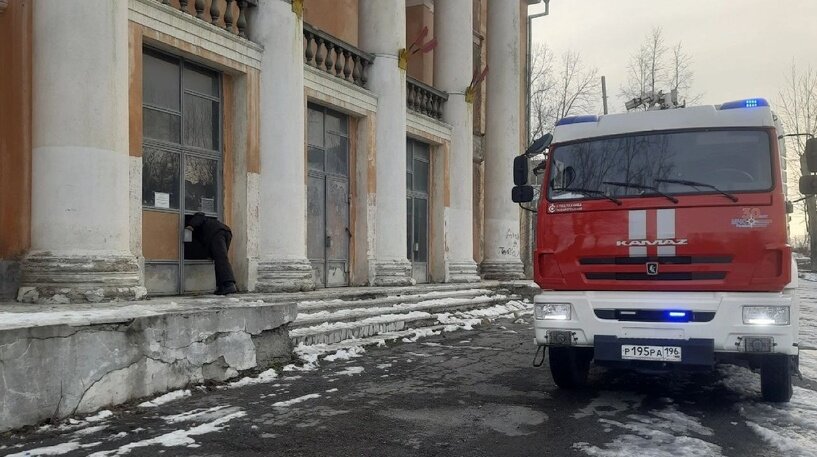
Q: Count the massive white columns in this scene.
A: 5